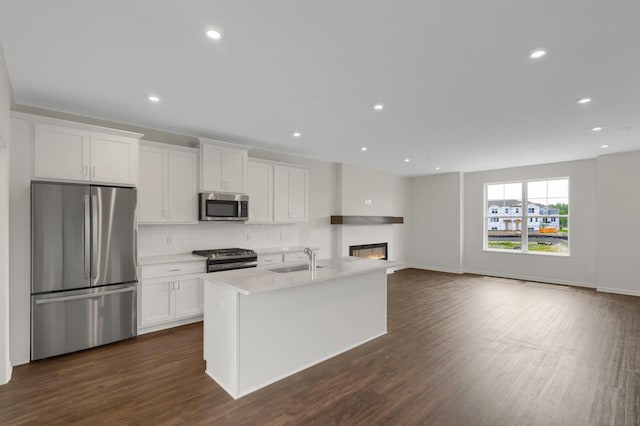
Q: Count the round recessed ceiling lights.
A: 11